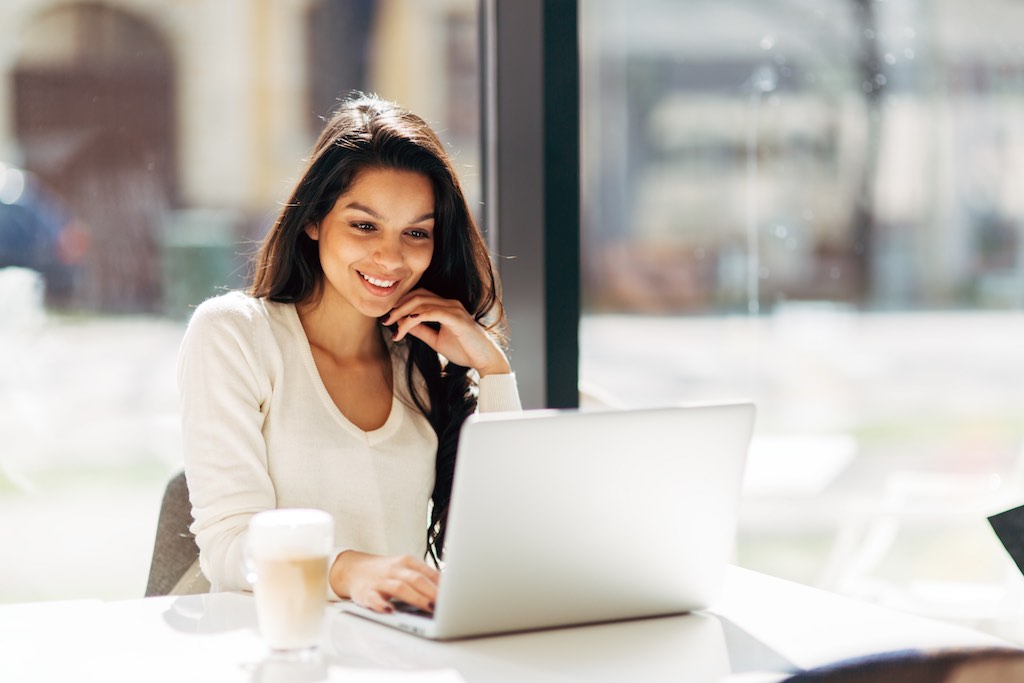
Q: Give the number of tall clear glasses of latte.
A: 1